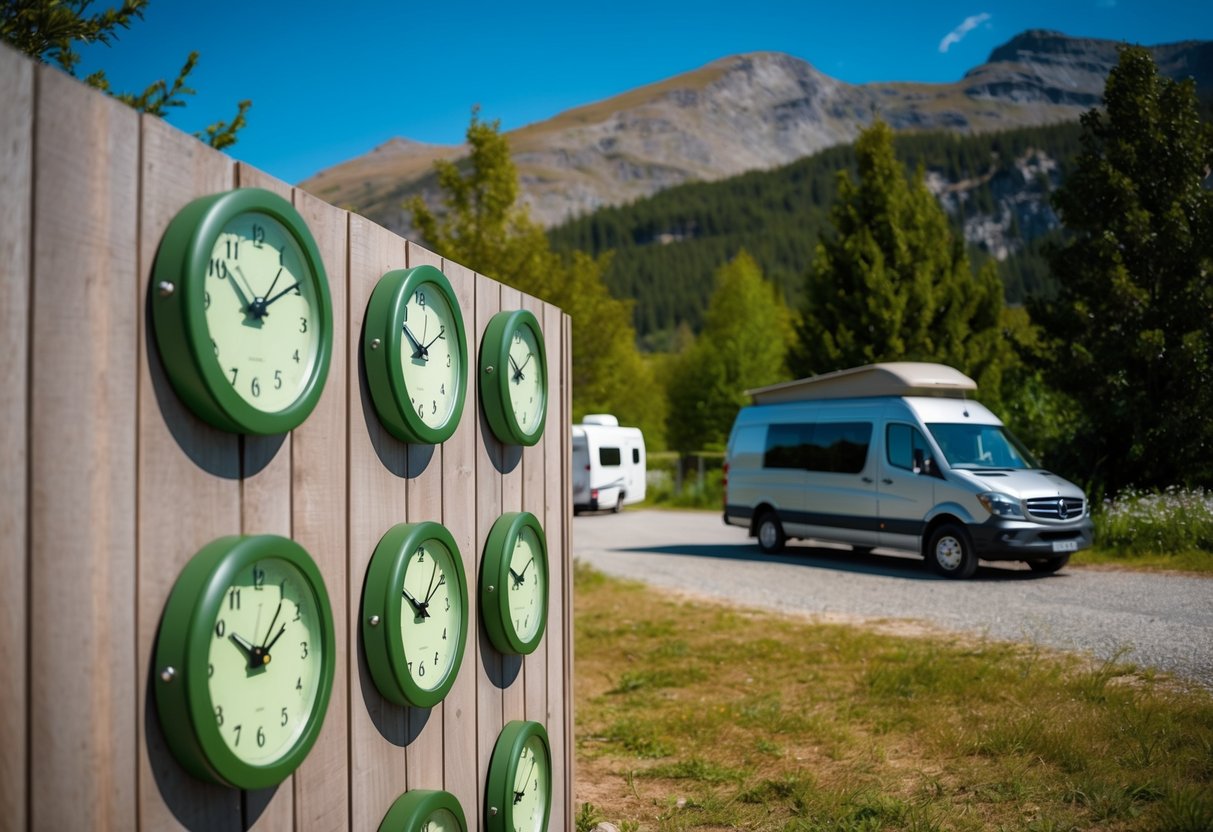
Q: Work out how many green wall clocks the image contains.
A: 8